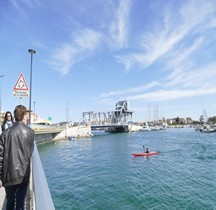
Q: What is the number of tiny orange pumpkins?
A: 0